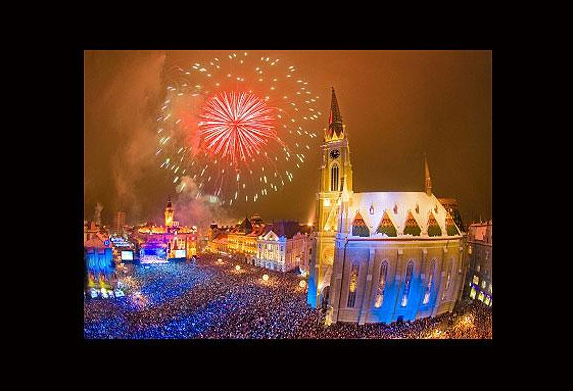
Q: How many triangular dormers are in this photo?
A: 5